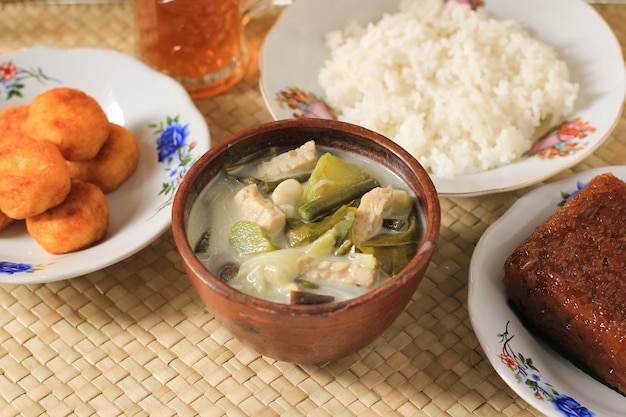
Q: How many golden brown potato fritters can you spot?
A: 6